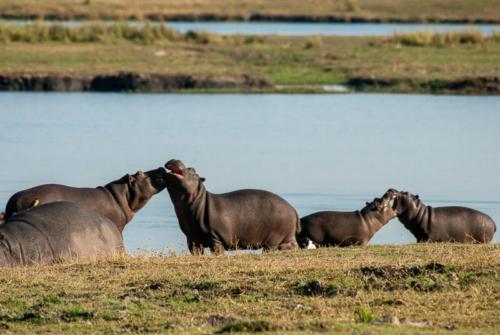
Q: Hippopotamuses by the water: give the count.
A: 5